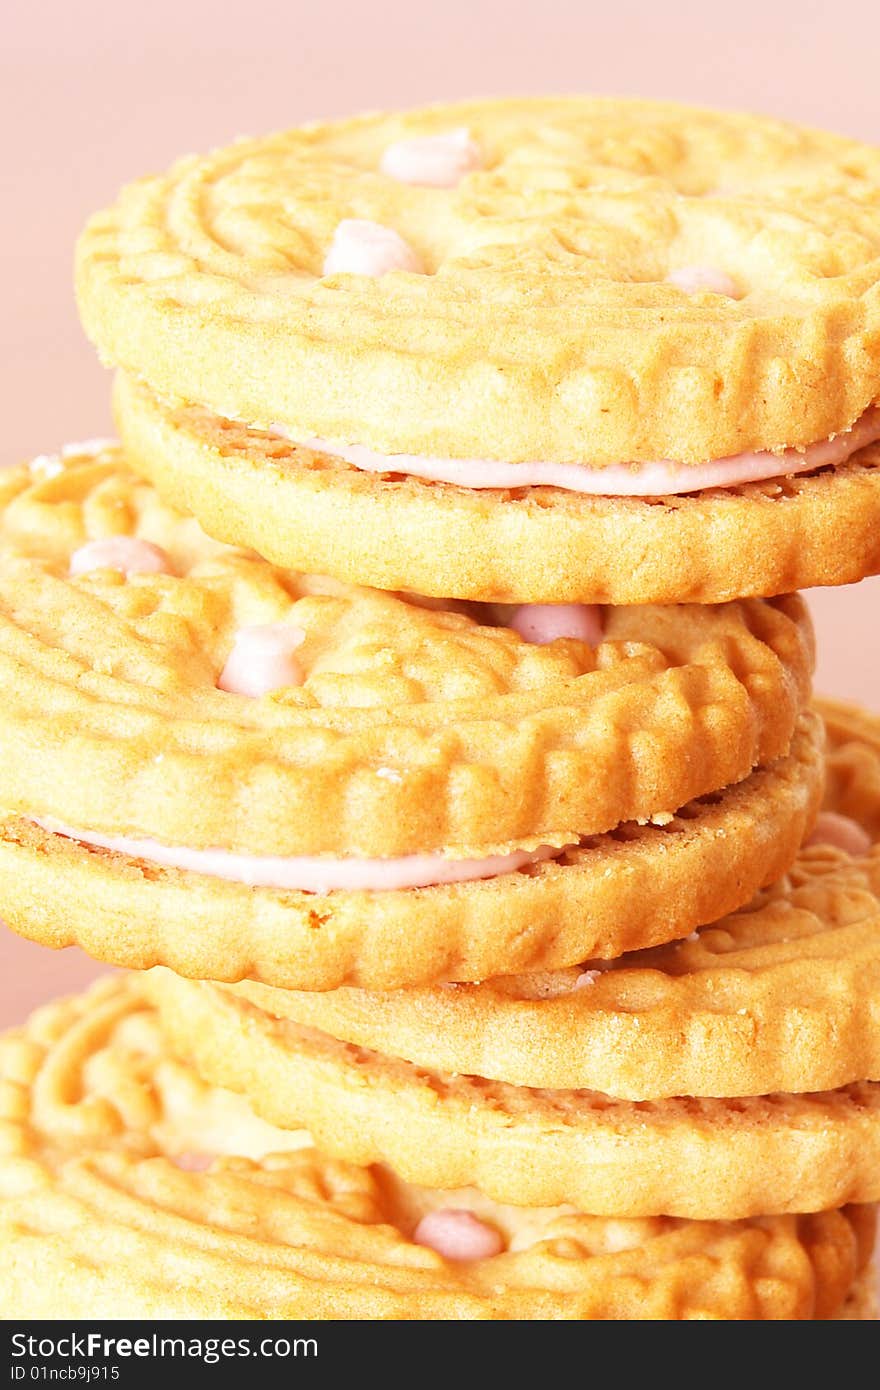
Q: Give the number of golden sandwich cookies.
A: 4